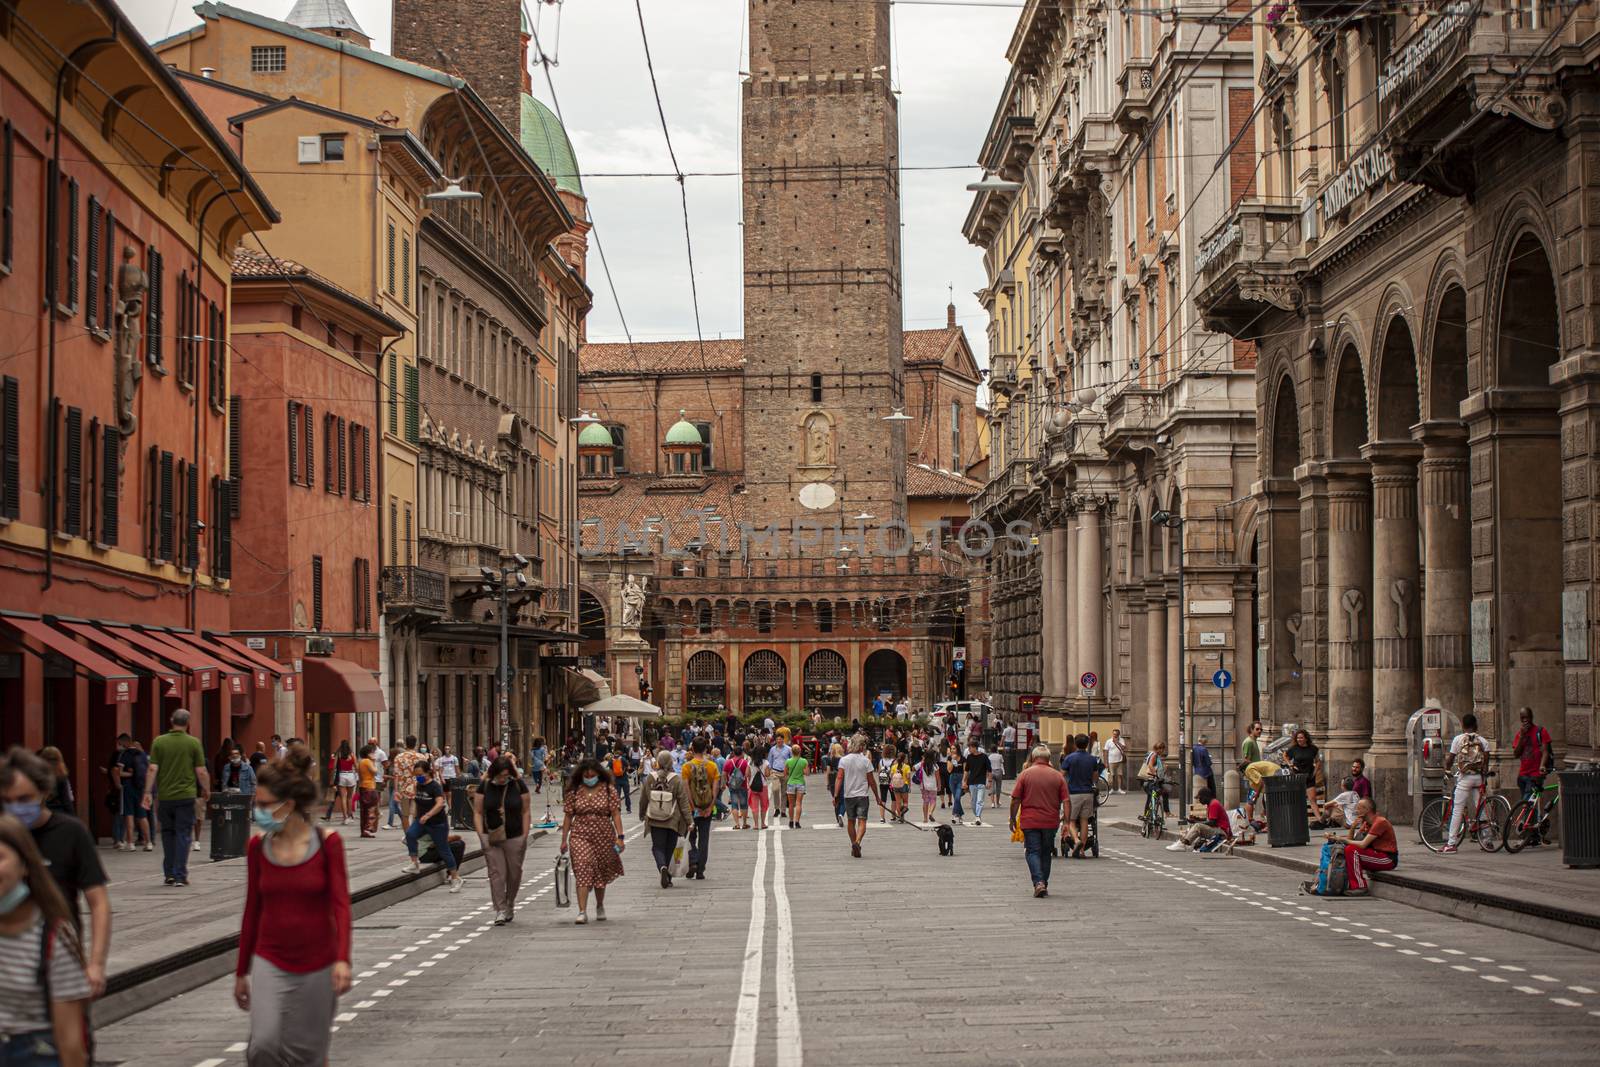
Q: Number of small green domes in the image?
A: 2